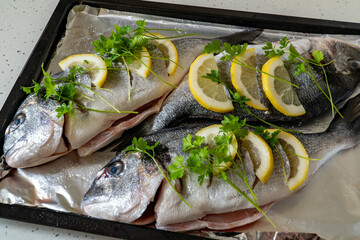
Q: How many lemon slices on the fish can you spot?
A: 9